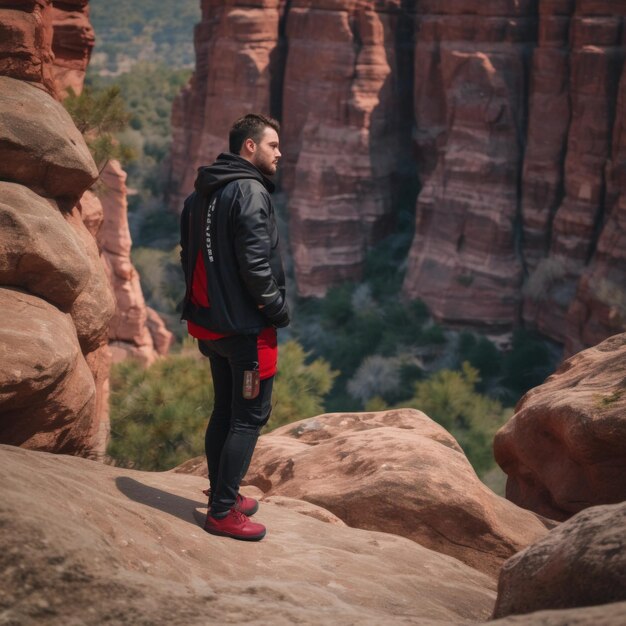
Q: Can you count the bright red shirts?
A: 1